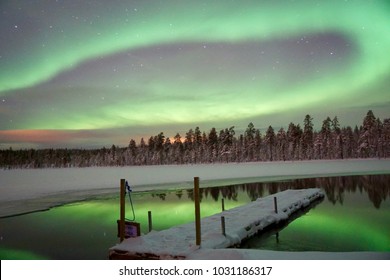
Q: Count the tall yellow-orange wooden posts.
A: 2